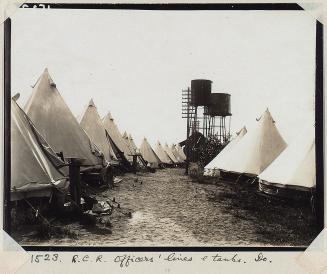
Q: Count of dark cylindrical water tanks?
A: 2